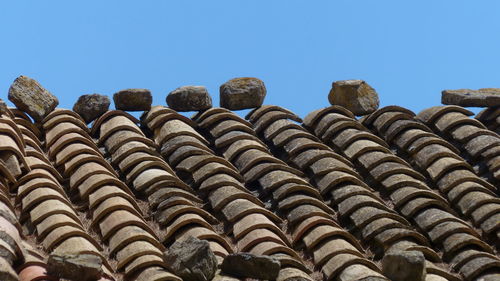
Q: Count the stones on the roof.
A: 11